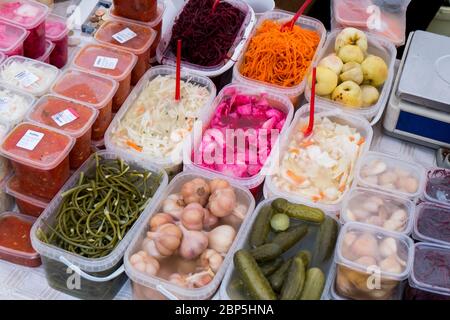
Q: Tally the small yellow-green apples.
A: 8